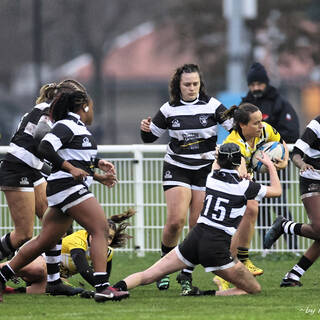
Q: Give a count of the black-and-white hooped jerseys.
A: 5